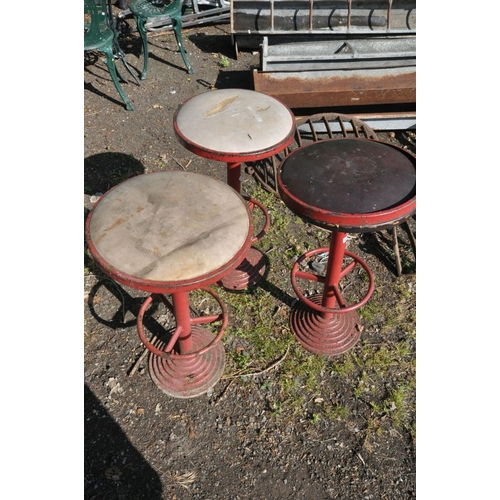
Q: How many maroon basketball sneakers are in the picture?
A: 0